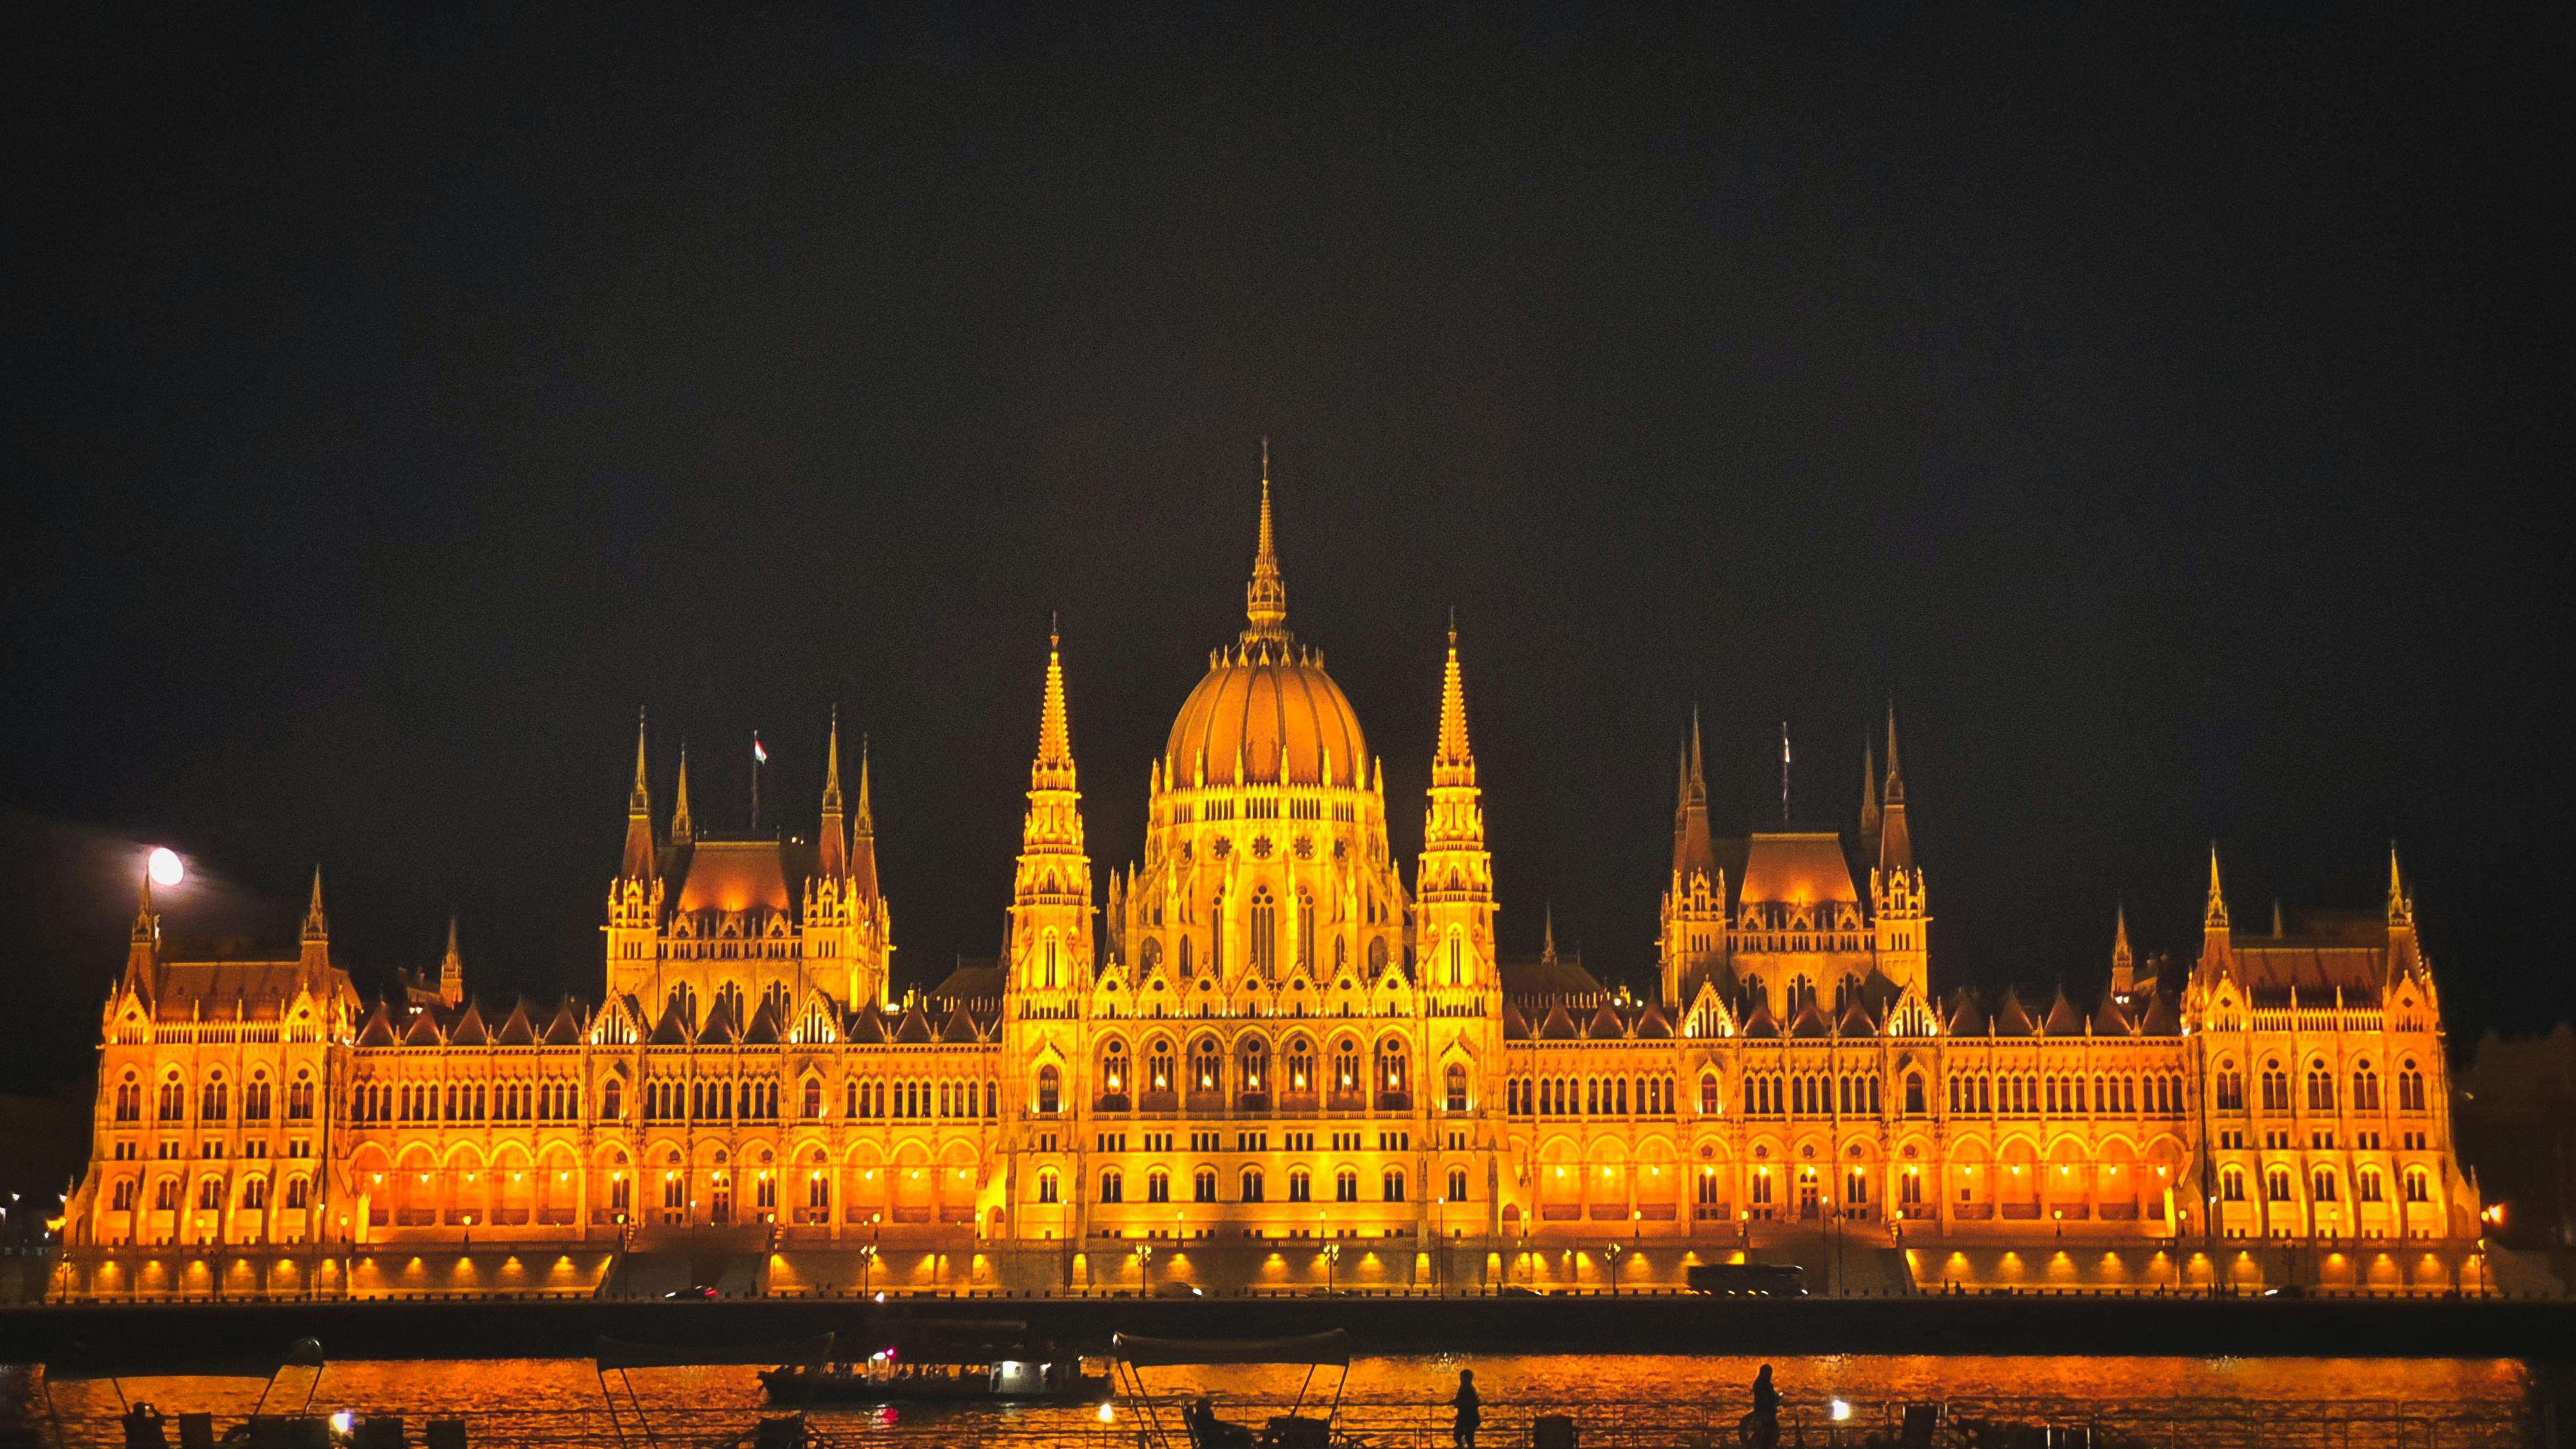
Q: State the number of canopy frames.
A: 3